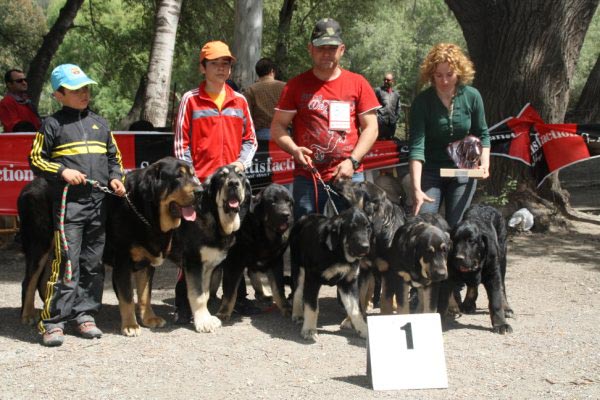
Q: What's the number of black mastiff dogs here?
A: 7